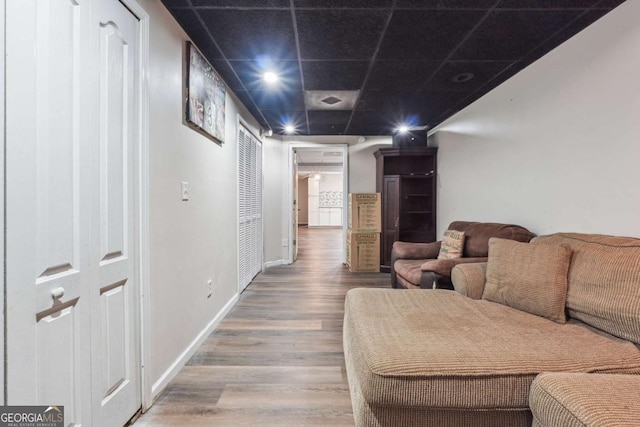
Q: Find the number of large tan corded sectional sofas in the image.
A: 1